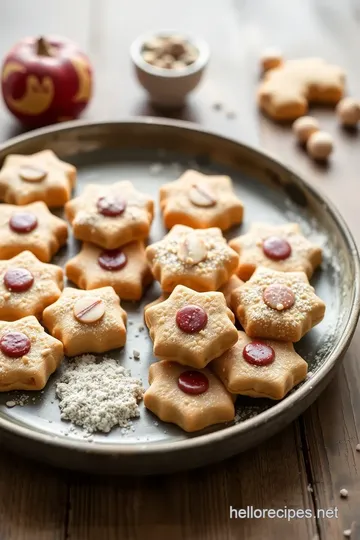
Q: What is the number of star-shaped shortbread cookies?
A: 14